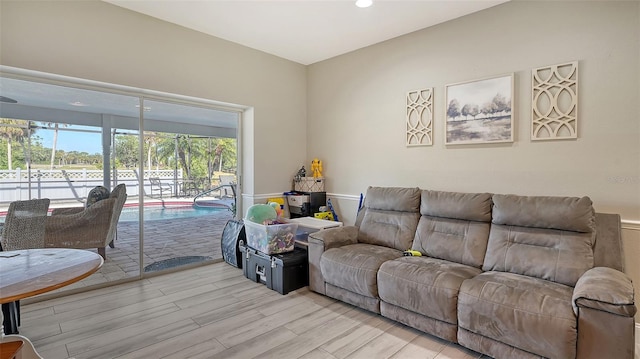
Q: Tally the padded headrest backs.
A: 3